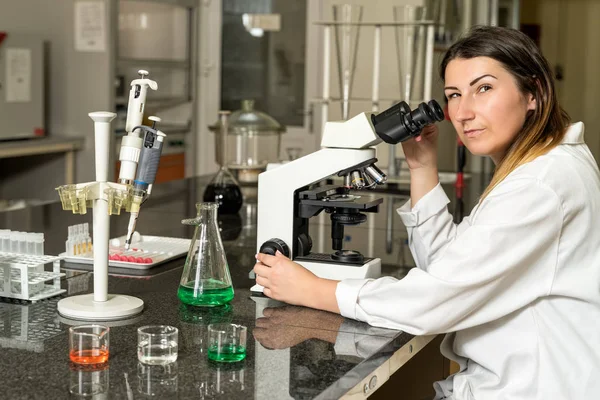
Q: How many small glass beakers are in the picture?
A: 3